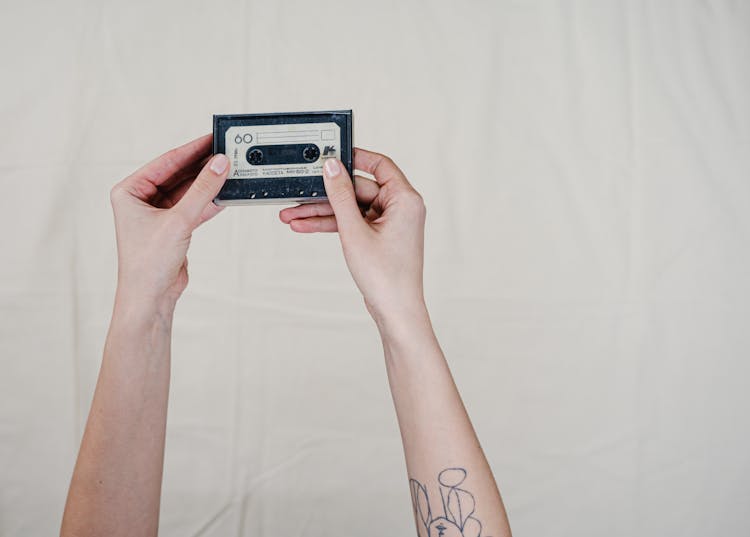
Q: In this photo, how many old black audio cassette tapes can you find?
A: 1